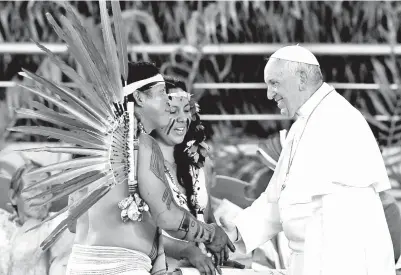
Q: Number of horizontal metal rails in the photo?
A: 3